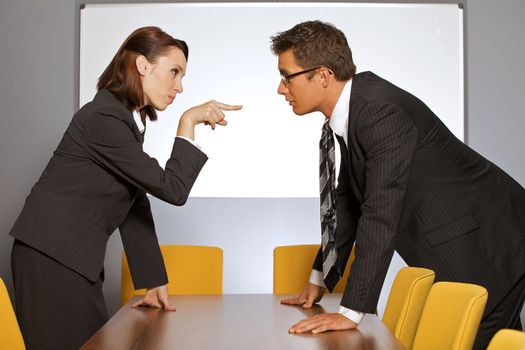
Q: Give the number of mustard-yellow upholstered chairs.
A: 6